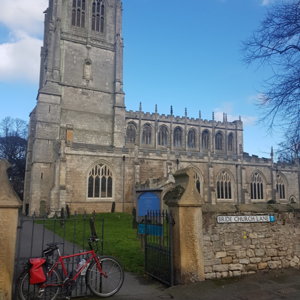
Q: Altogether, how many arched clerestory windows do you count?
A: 8